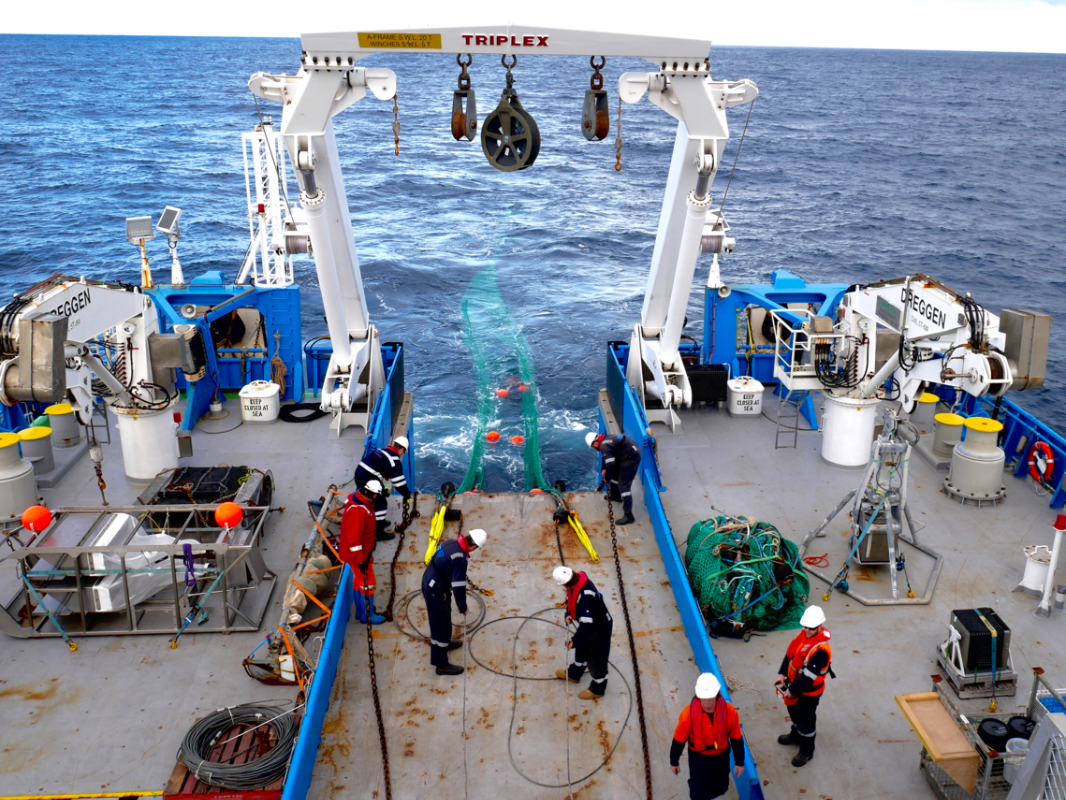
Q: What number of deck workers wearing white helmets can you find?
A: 7